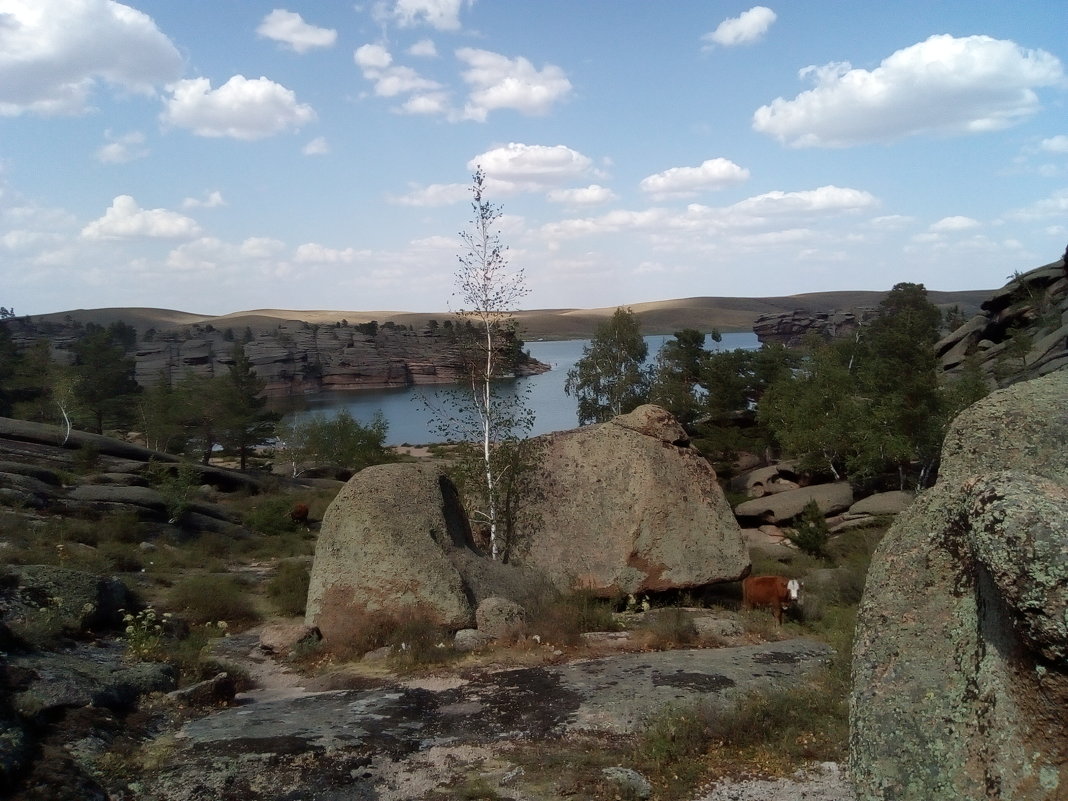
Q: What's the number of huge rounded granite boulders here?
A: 3